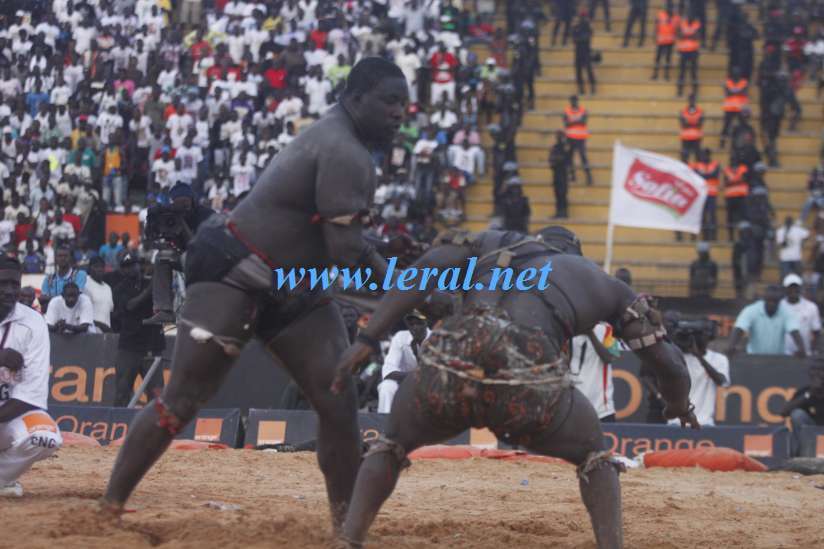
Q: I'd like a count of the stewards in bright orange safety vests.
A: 7